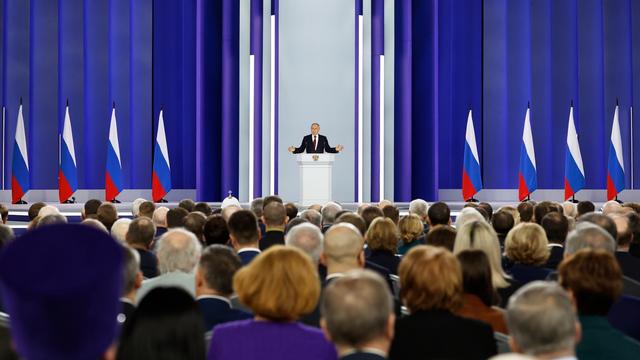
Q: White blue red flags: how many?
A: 8